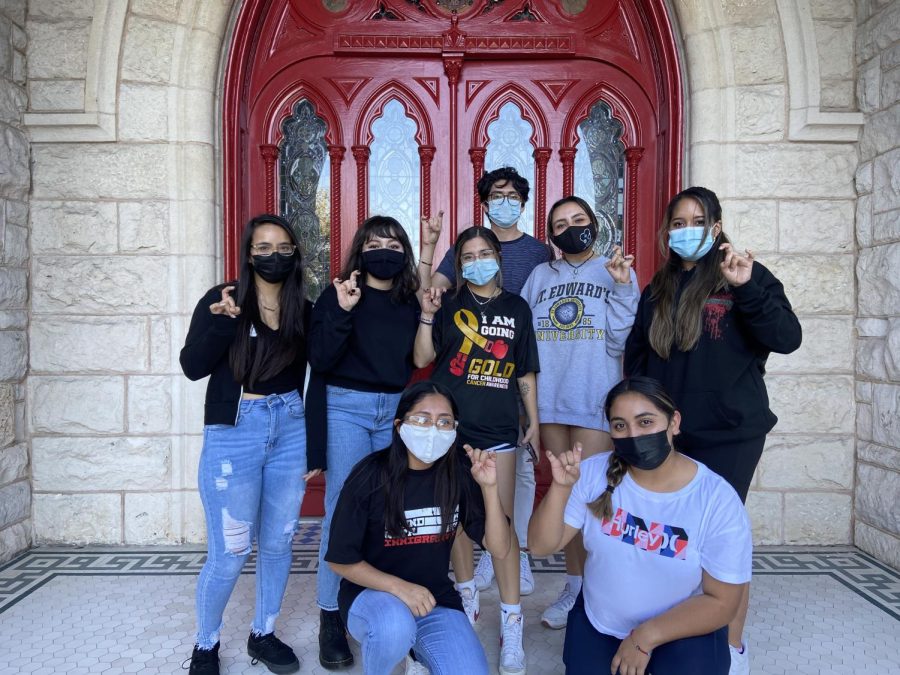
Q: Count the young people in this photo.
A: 8